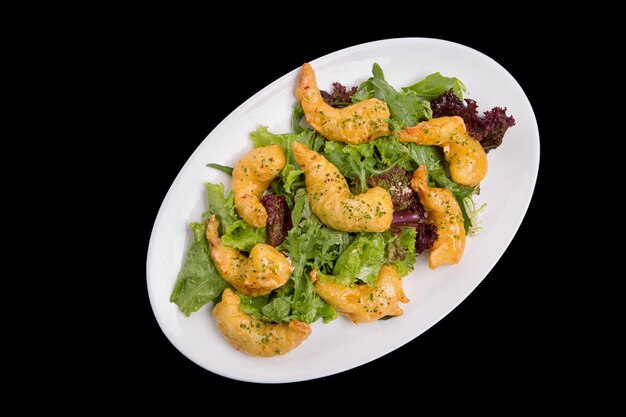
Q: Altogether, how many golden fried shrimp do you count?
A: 8